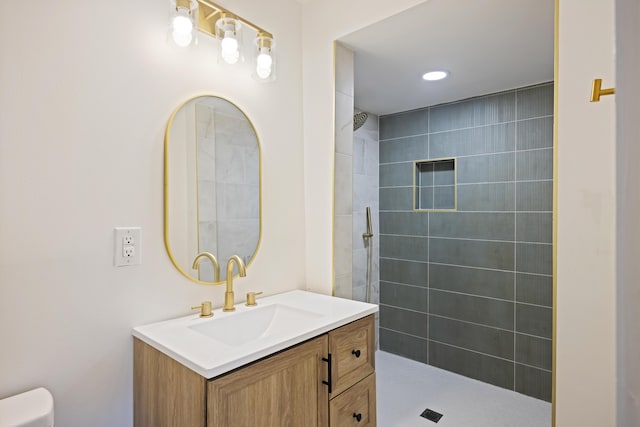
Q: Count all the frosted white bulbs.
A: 3